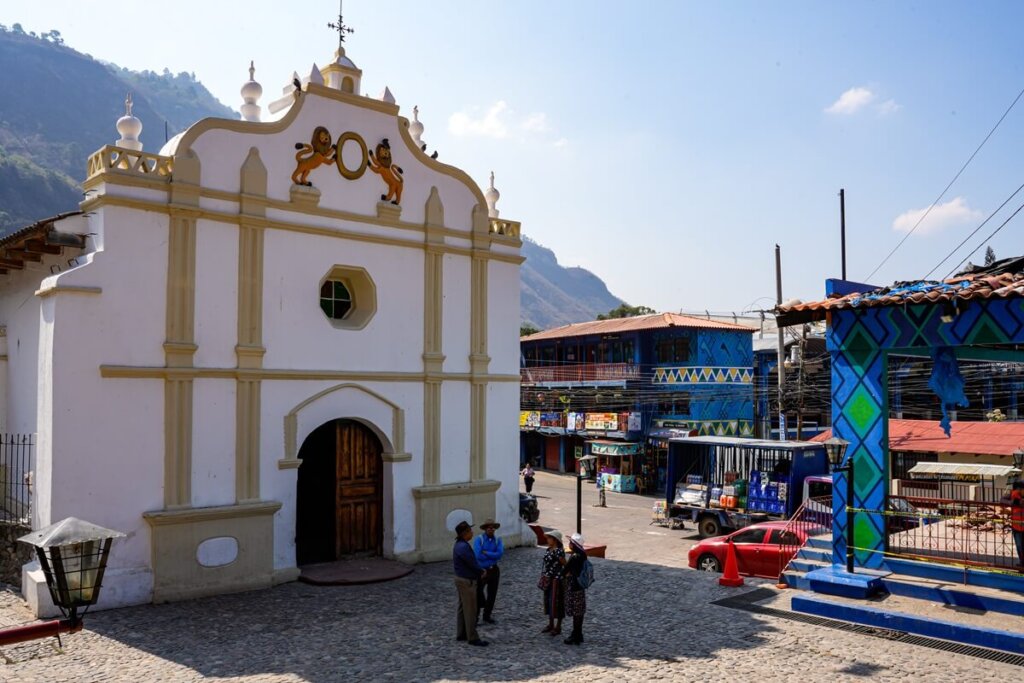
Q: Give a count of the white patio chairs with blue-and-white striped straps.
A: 0